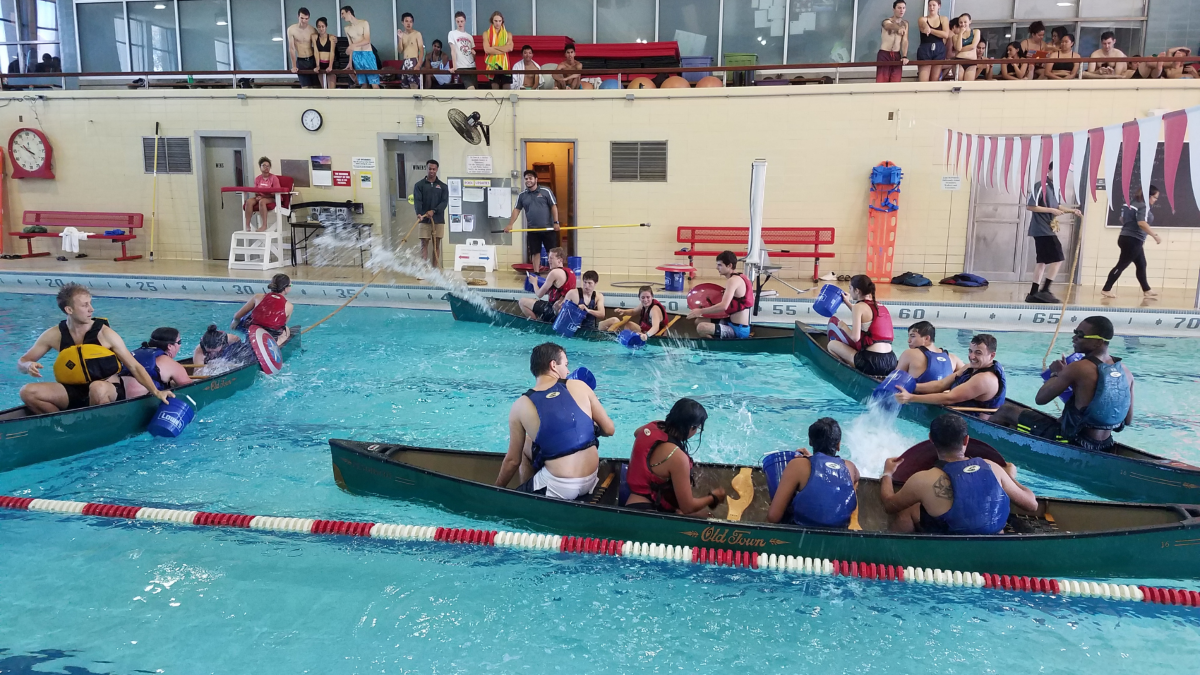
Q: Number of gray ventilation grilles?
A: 2